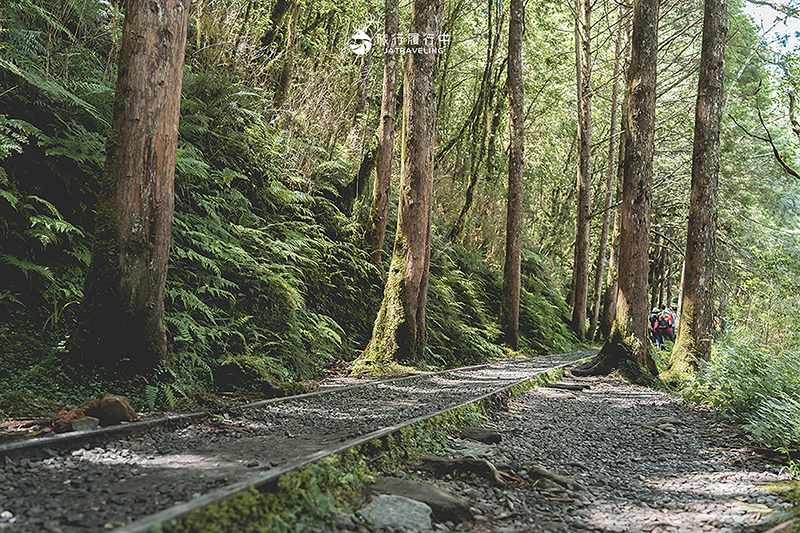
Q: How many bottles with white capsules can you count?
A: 0